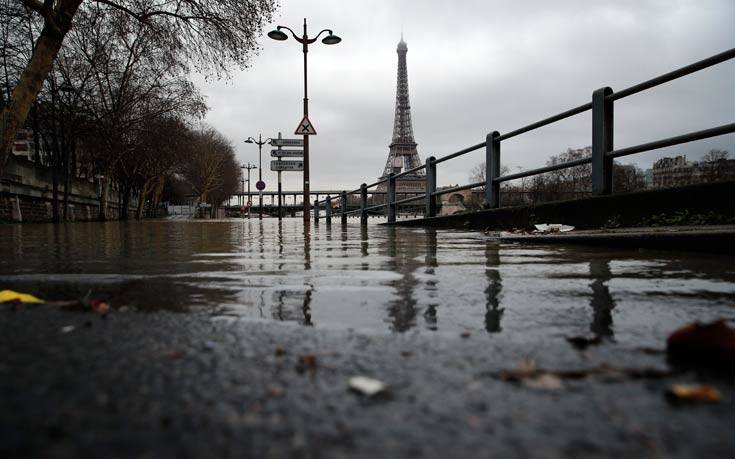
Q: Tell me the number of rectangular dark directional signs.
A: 3